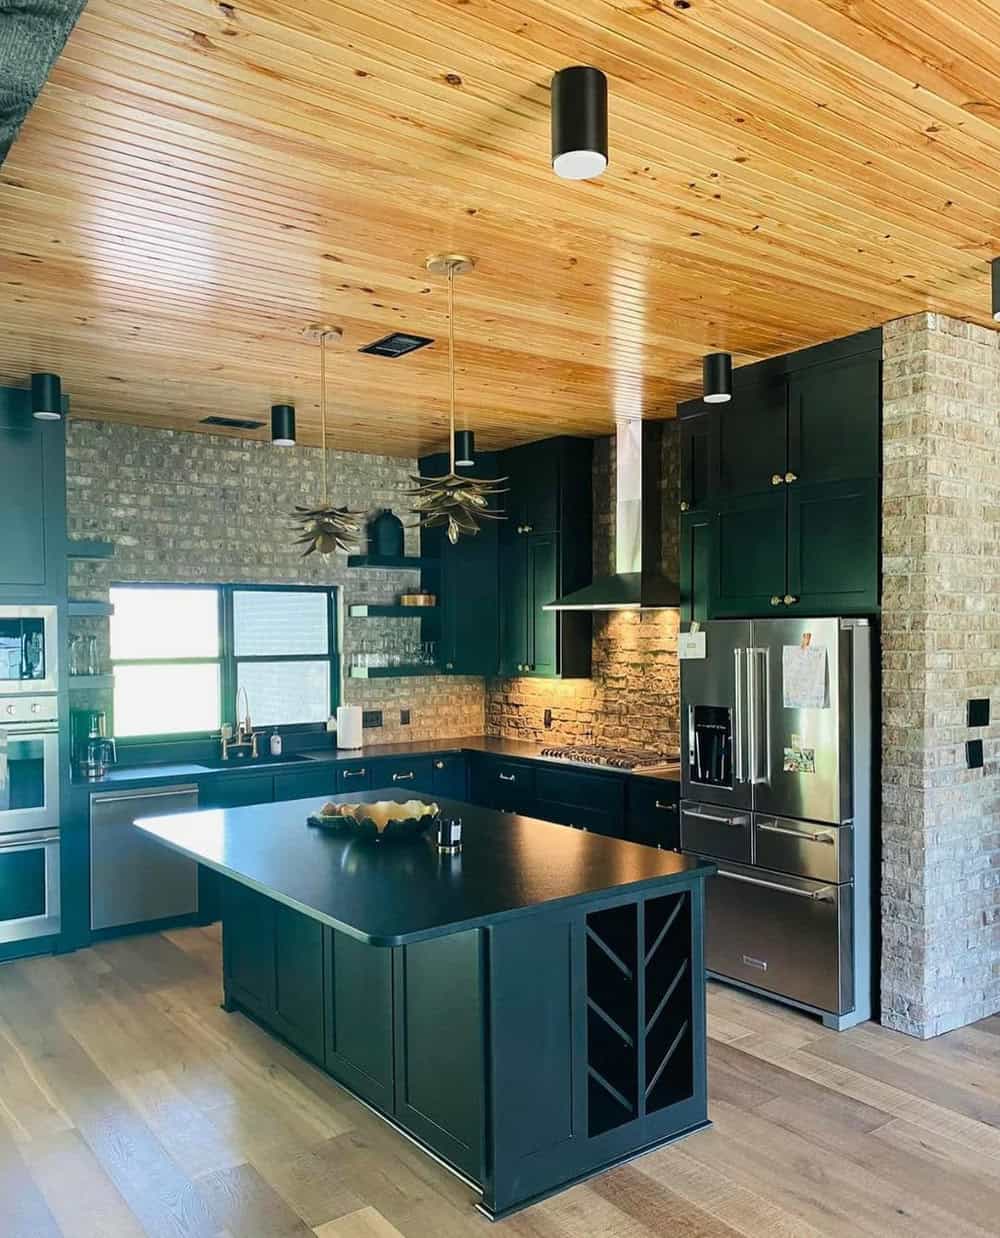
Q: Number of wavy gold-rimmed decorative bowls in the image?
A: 1